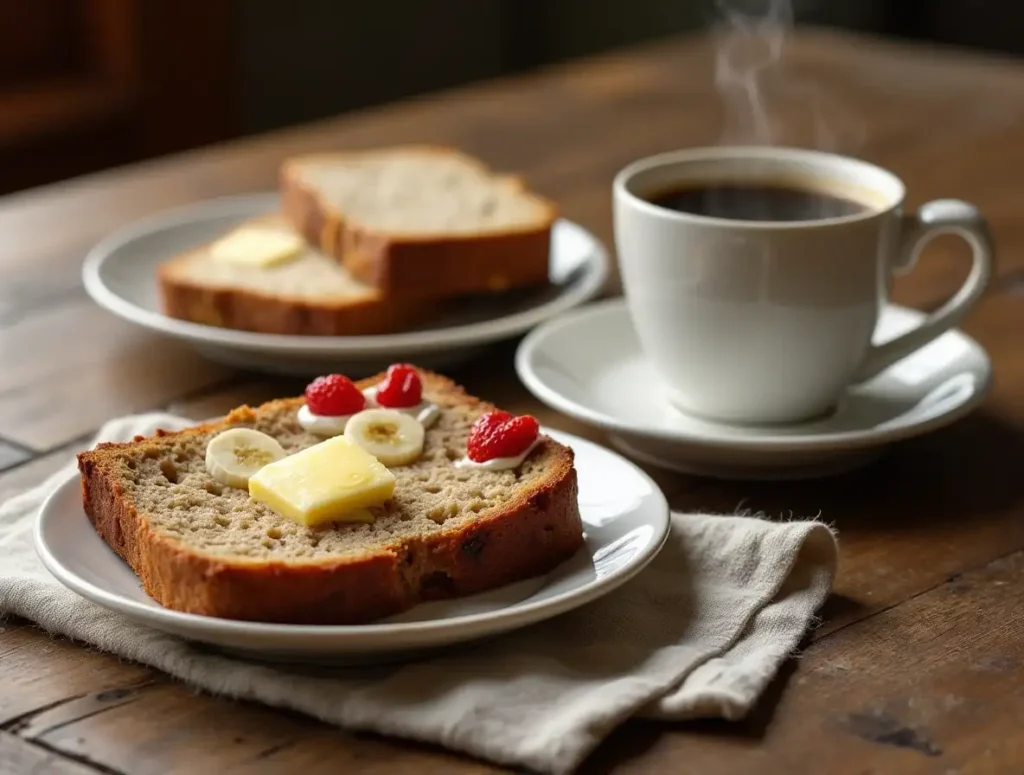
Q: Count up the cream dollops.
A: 3